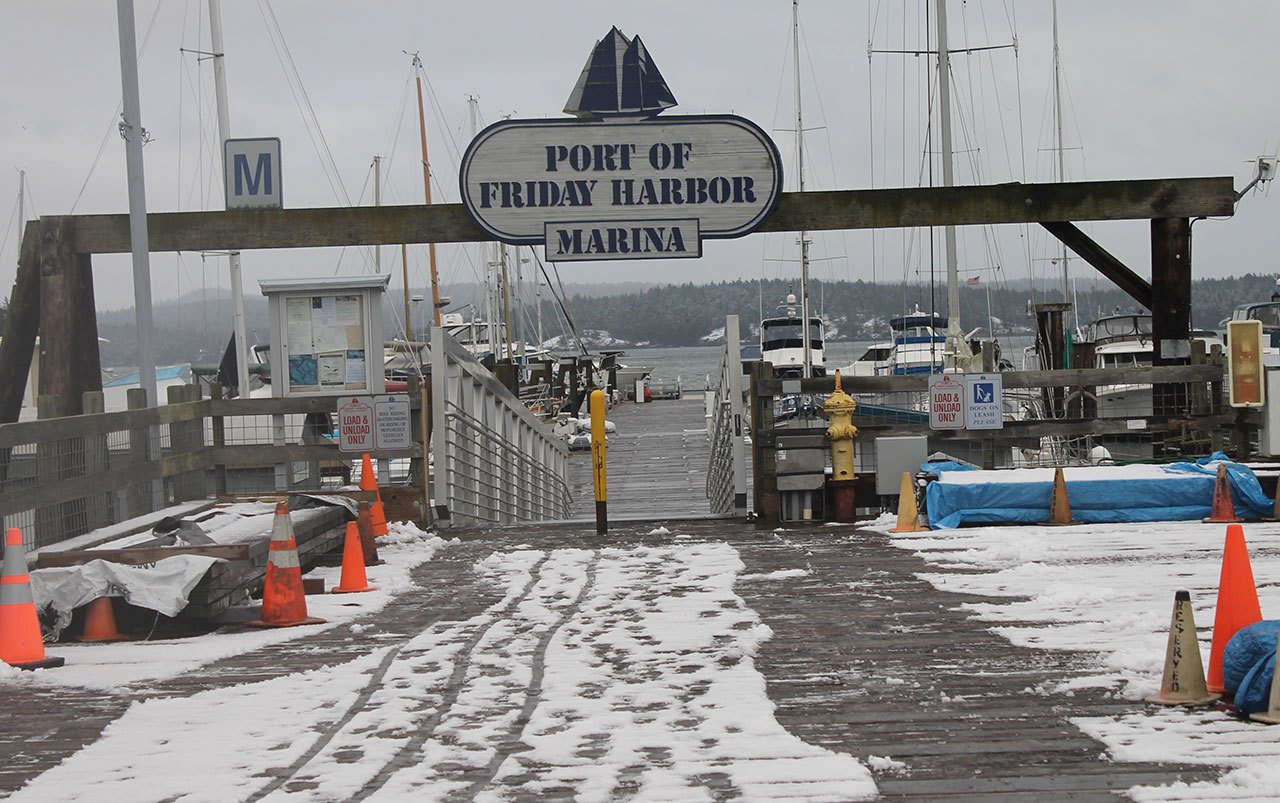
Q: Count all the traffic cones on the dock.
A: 13